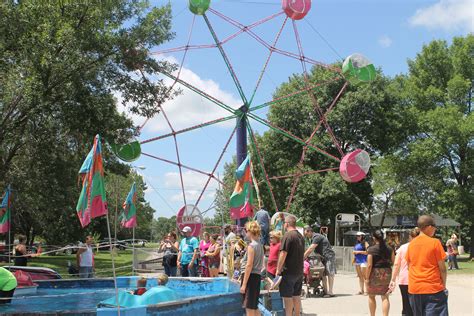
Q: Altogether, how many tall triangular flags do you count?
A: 4